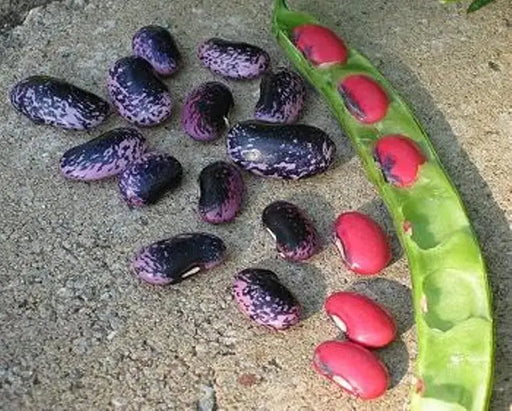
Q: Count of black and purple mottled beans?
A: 13